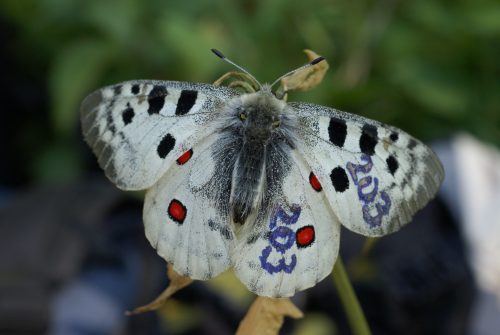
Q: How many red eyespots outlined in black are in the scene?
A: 4